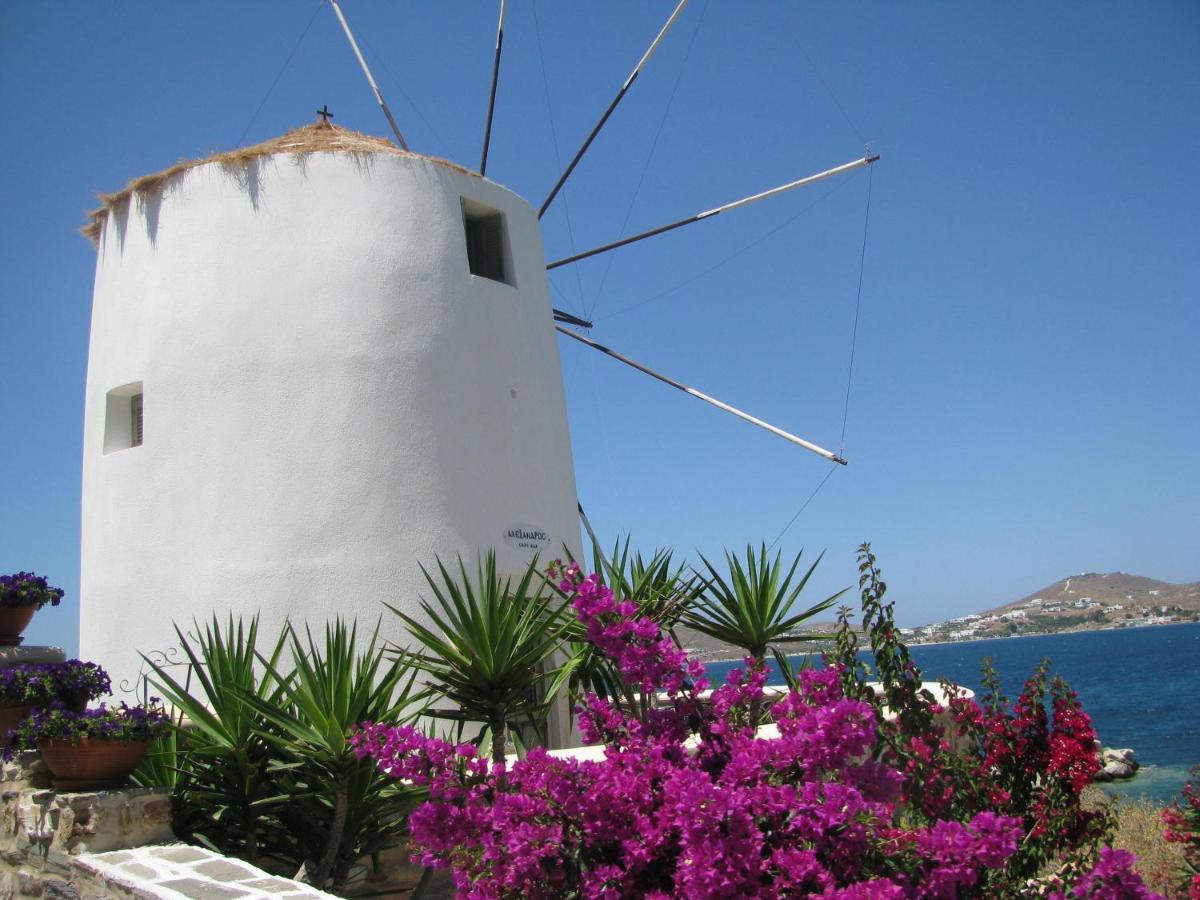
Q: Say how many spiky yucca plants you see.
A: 5